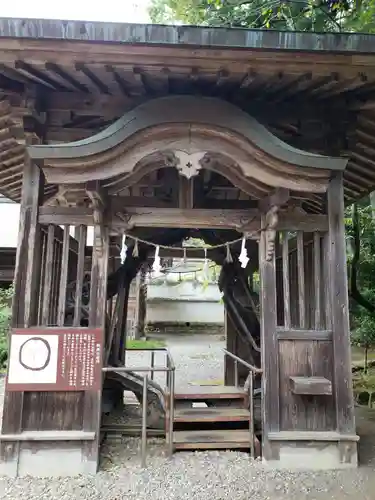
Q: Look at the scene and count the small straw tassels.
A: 3